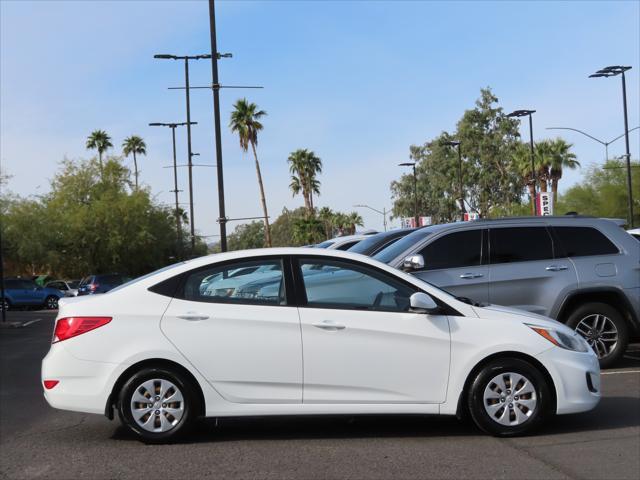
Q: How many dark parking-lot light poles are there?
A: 7